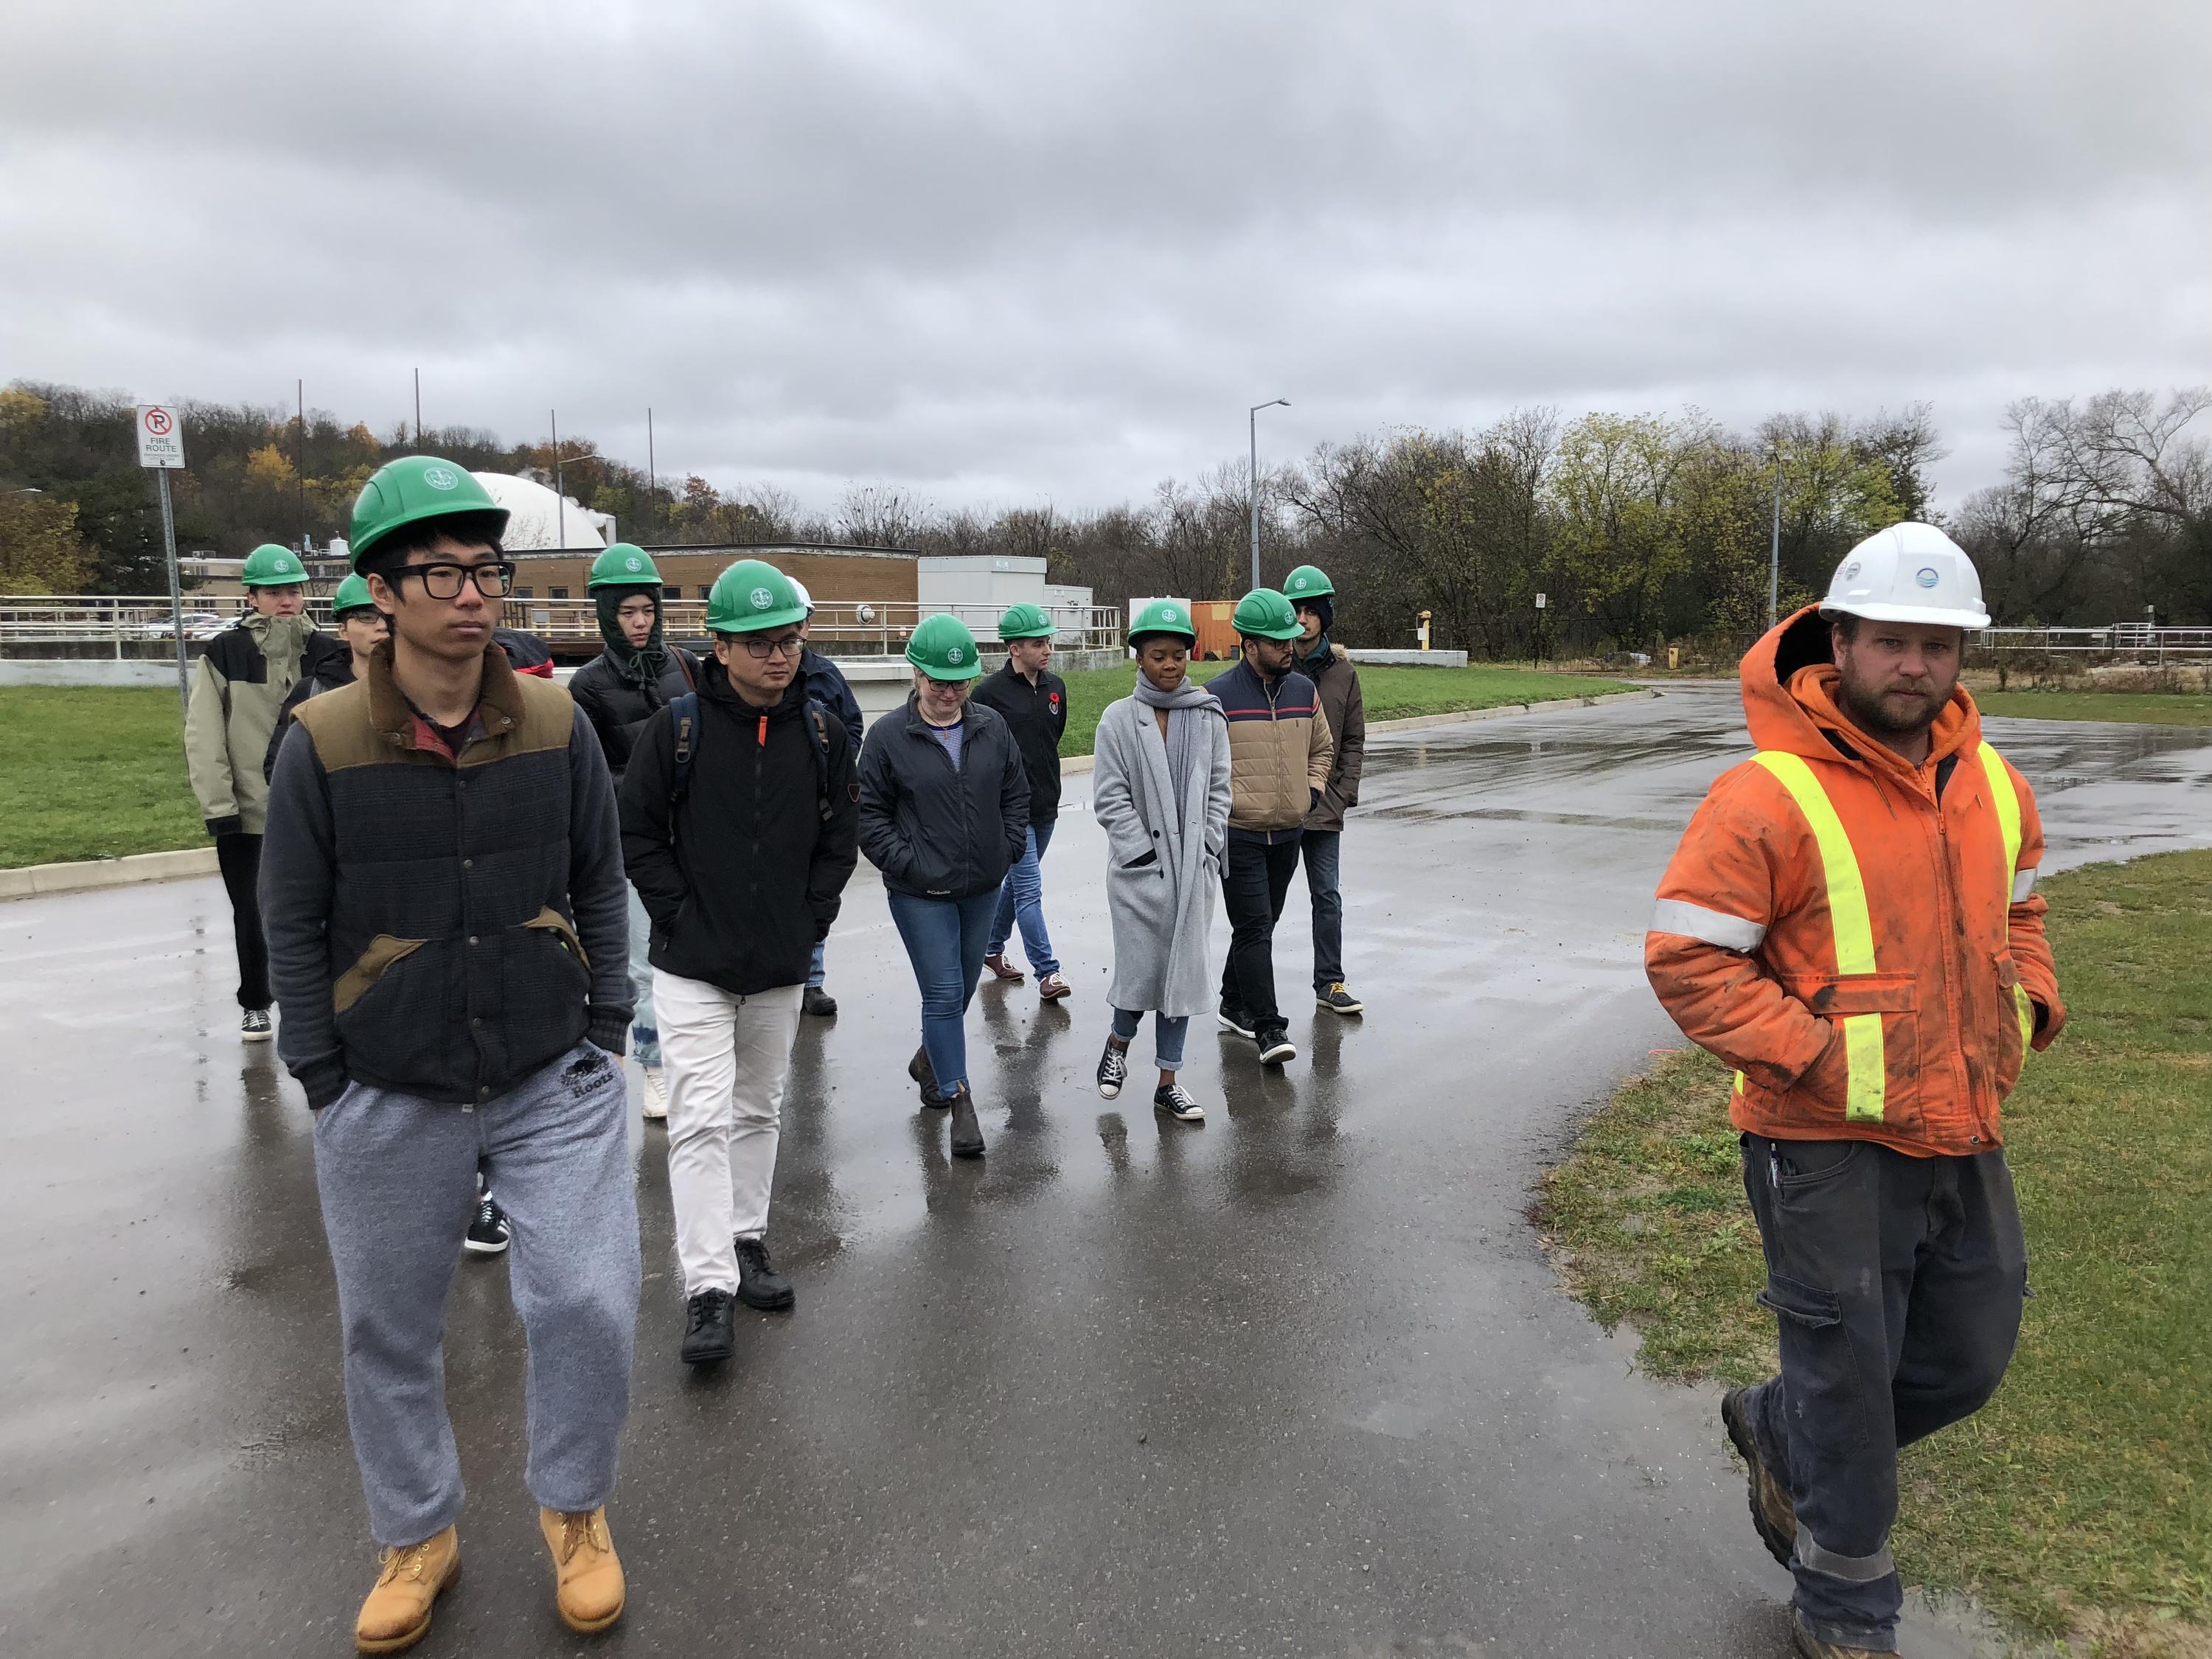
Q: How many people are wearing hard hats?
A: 12